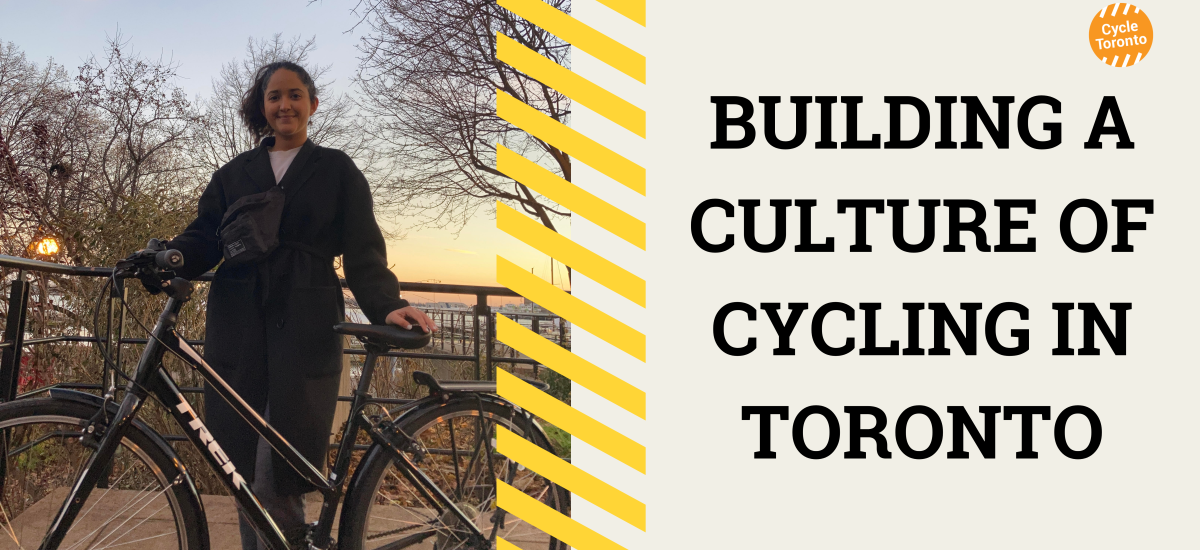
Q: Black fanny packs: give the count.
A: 1